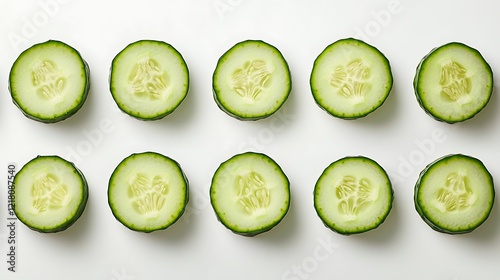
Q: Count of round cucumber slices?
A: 10